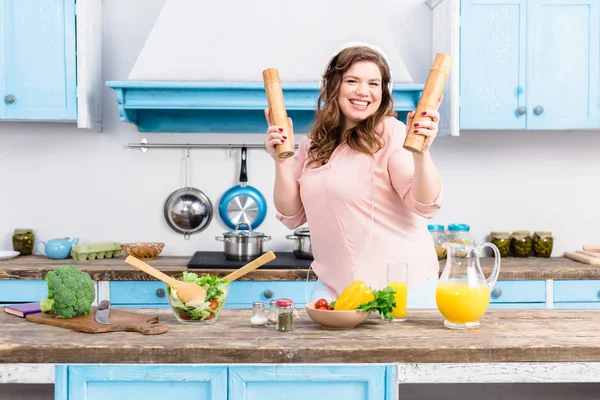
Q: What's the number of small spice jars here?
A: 3